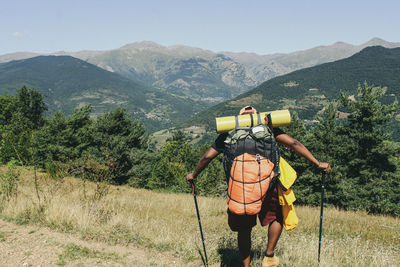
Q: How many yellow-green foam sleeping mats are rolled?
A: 1